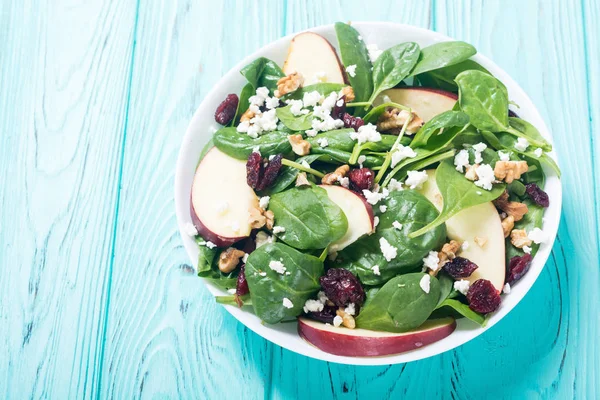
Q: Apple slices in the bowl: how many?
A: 6